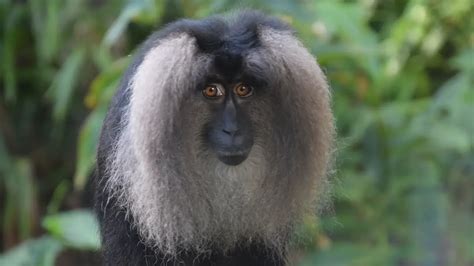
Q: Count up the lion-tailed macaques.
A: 1